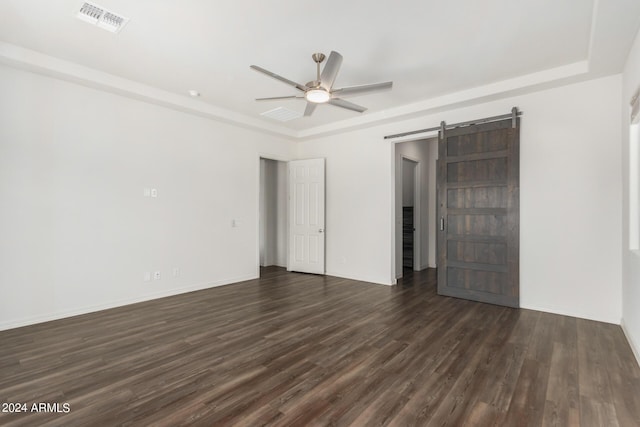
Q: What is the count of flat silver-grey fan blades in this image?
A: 6